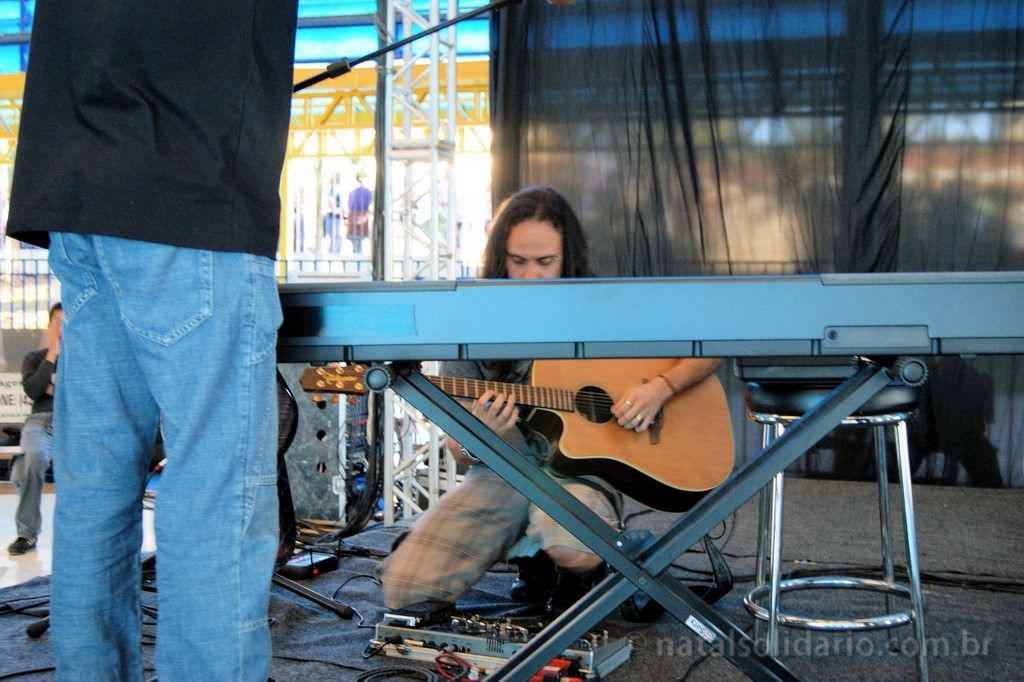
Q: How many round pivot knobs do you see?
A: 2